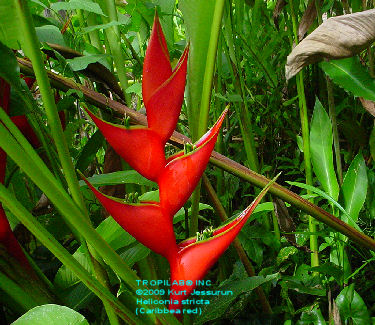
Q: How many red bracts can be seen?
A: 6